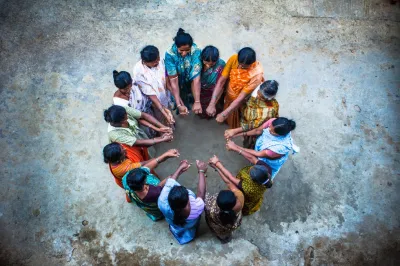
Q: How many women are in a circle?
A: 13